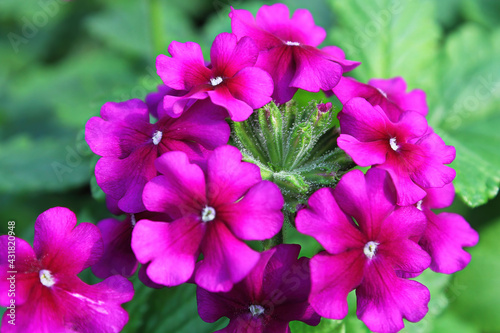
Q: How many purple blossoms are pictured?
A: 11